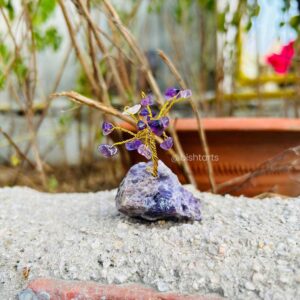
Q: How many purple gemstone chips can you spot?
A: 12